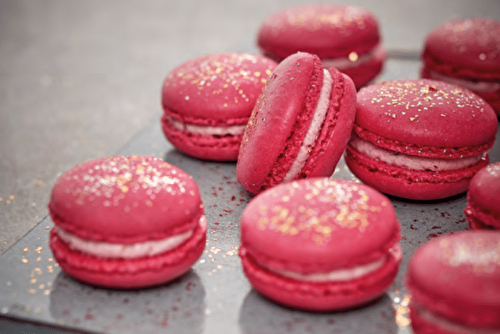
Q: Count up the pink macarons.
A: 9